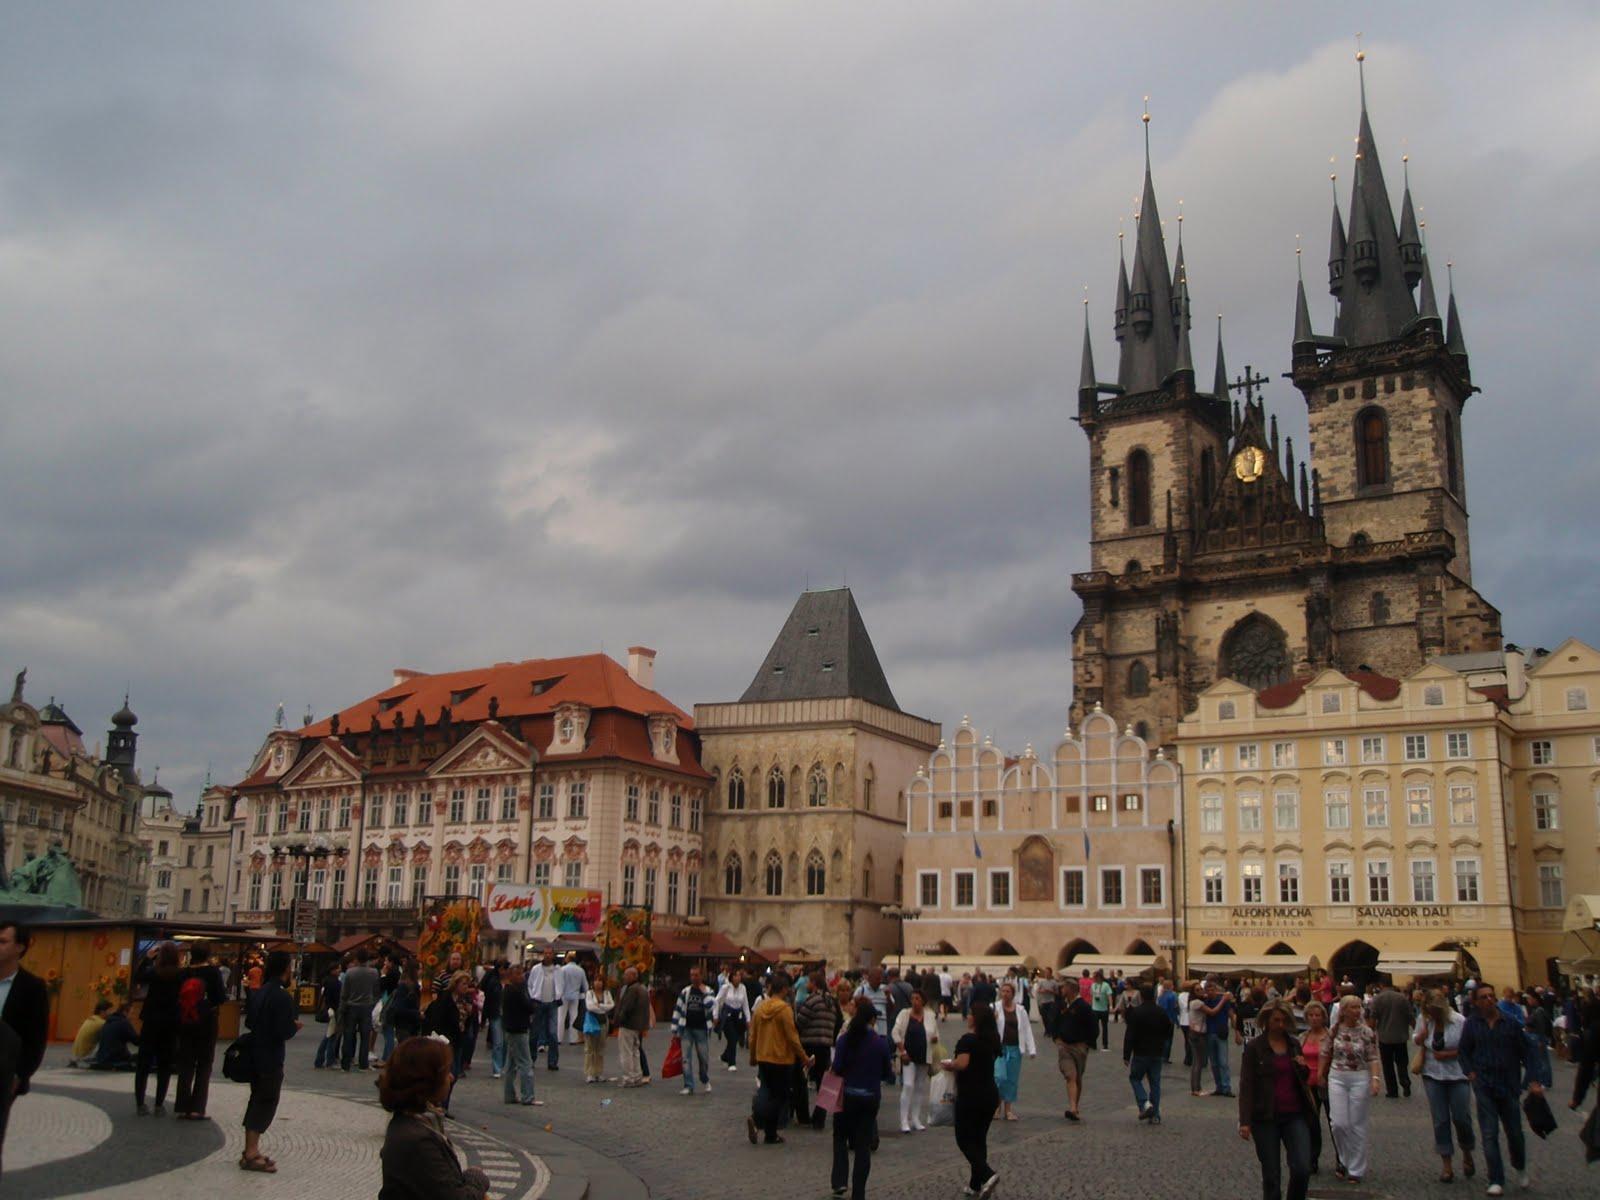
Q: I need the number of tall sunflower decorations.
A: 2